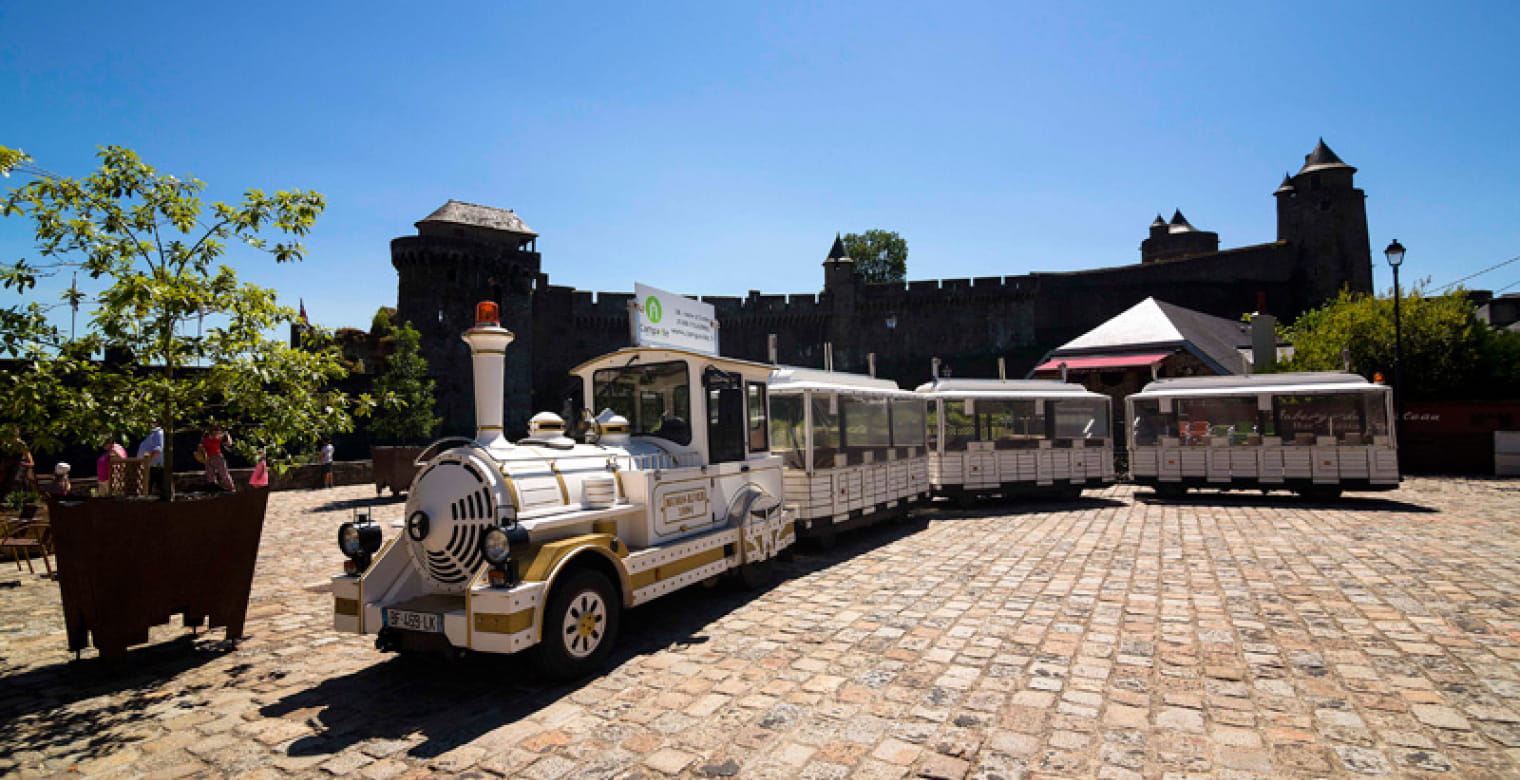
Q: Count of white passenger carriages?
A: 3